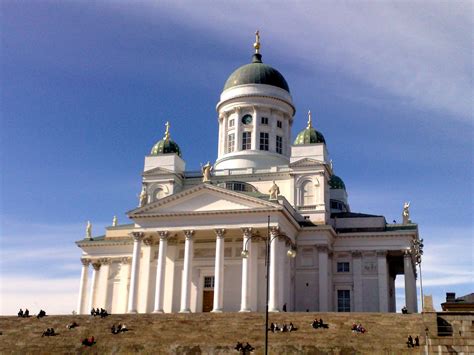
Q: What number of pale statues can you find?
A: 6